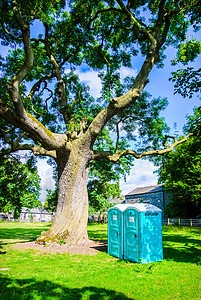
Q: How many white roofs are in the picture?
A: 2